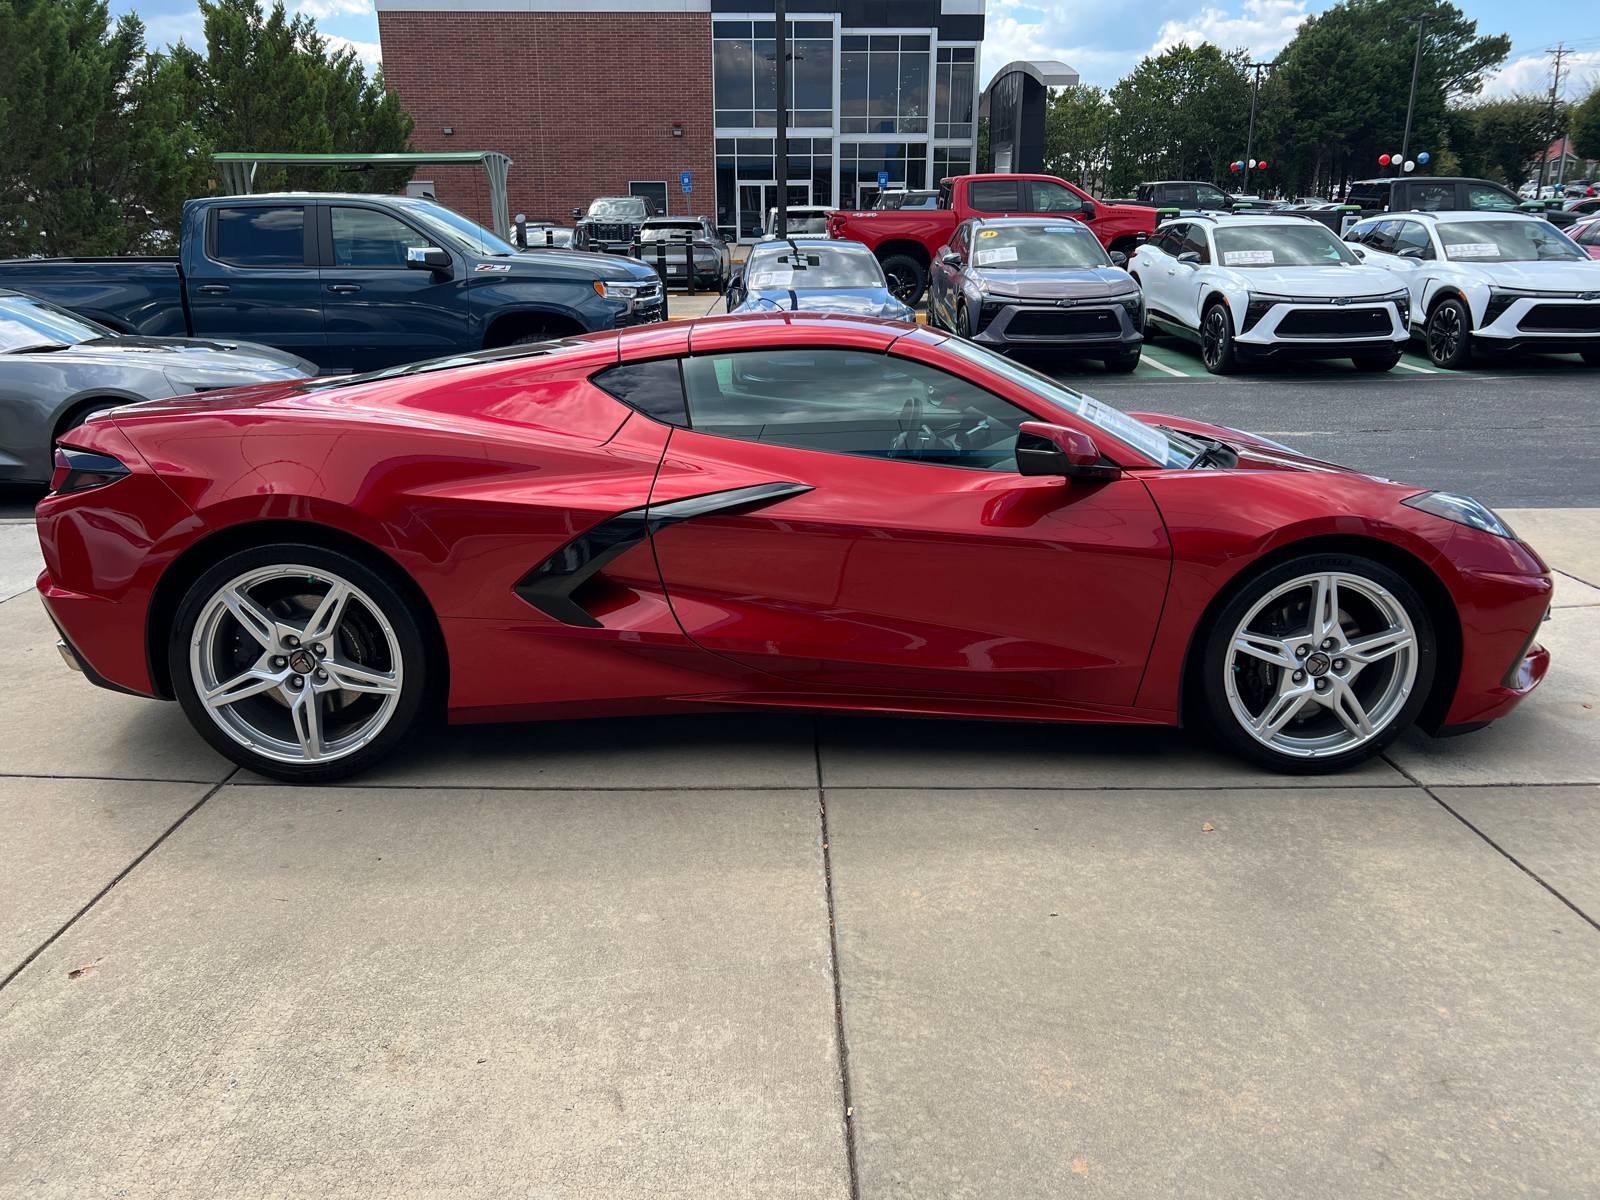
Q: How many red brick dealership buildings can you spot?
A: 1